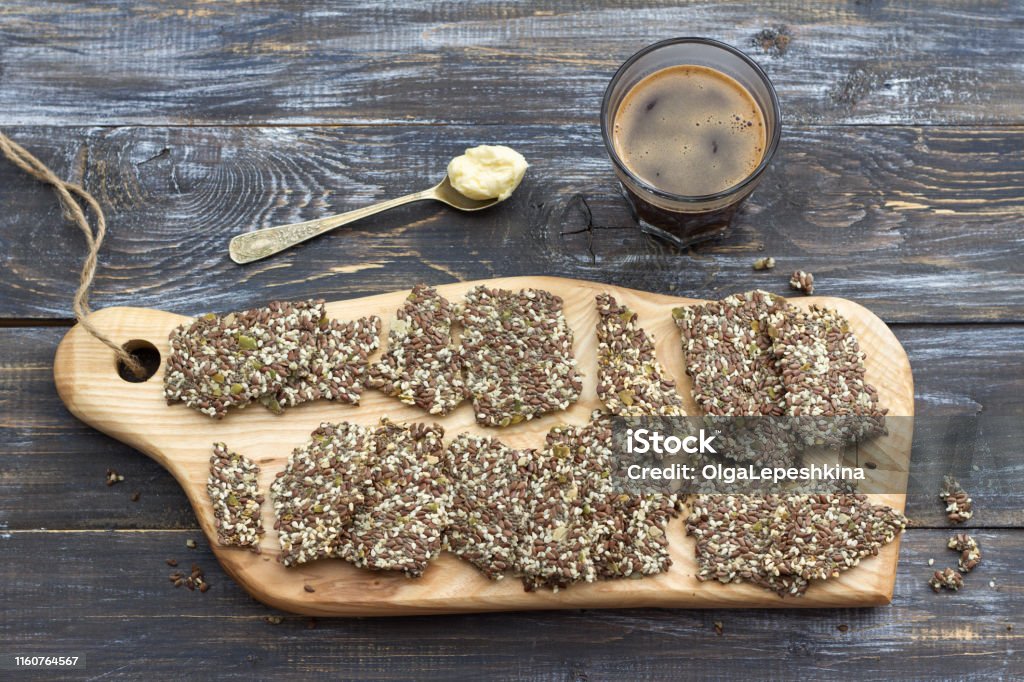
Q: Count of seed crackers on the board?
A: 15